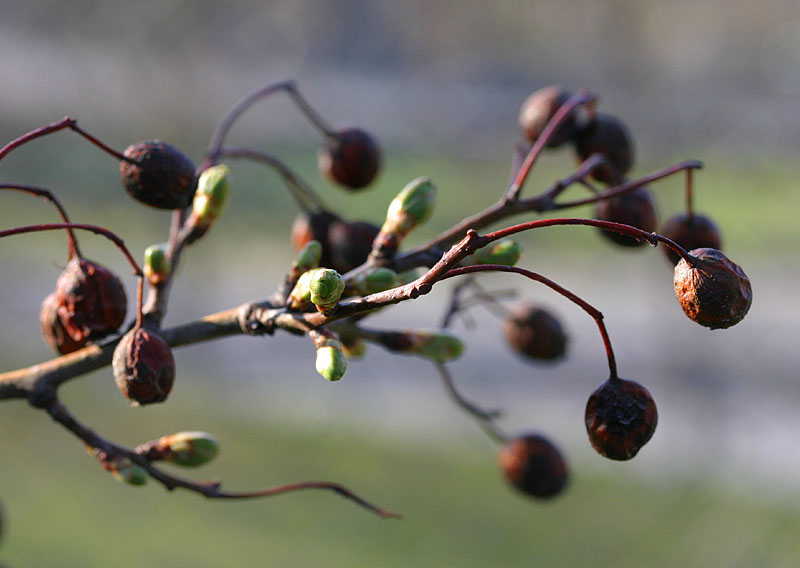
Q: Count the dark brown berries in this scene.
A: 15